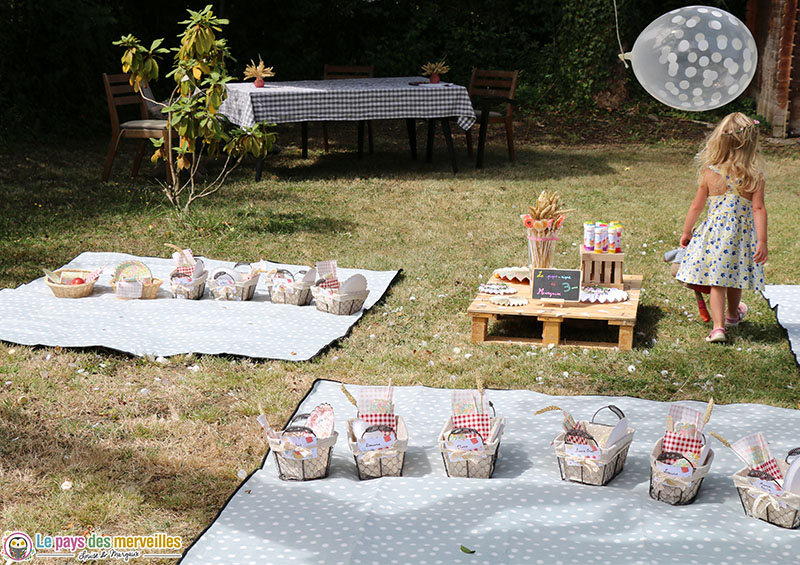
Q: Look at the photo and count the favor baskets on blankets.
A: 12